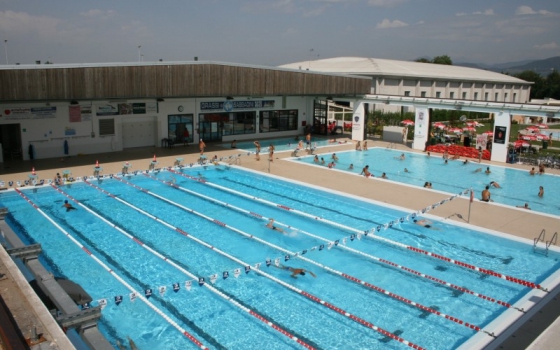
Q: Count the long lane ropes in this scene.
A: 6